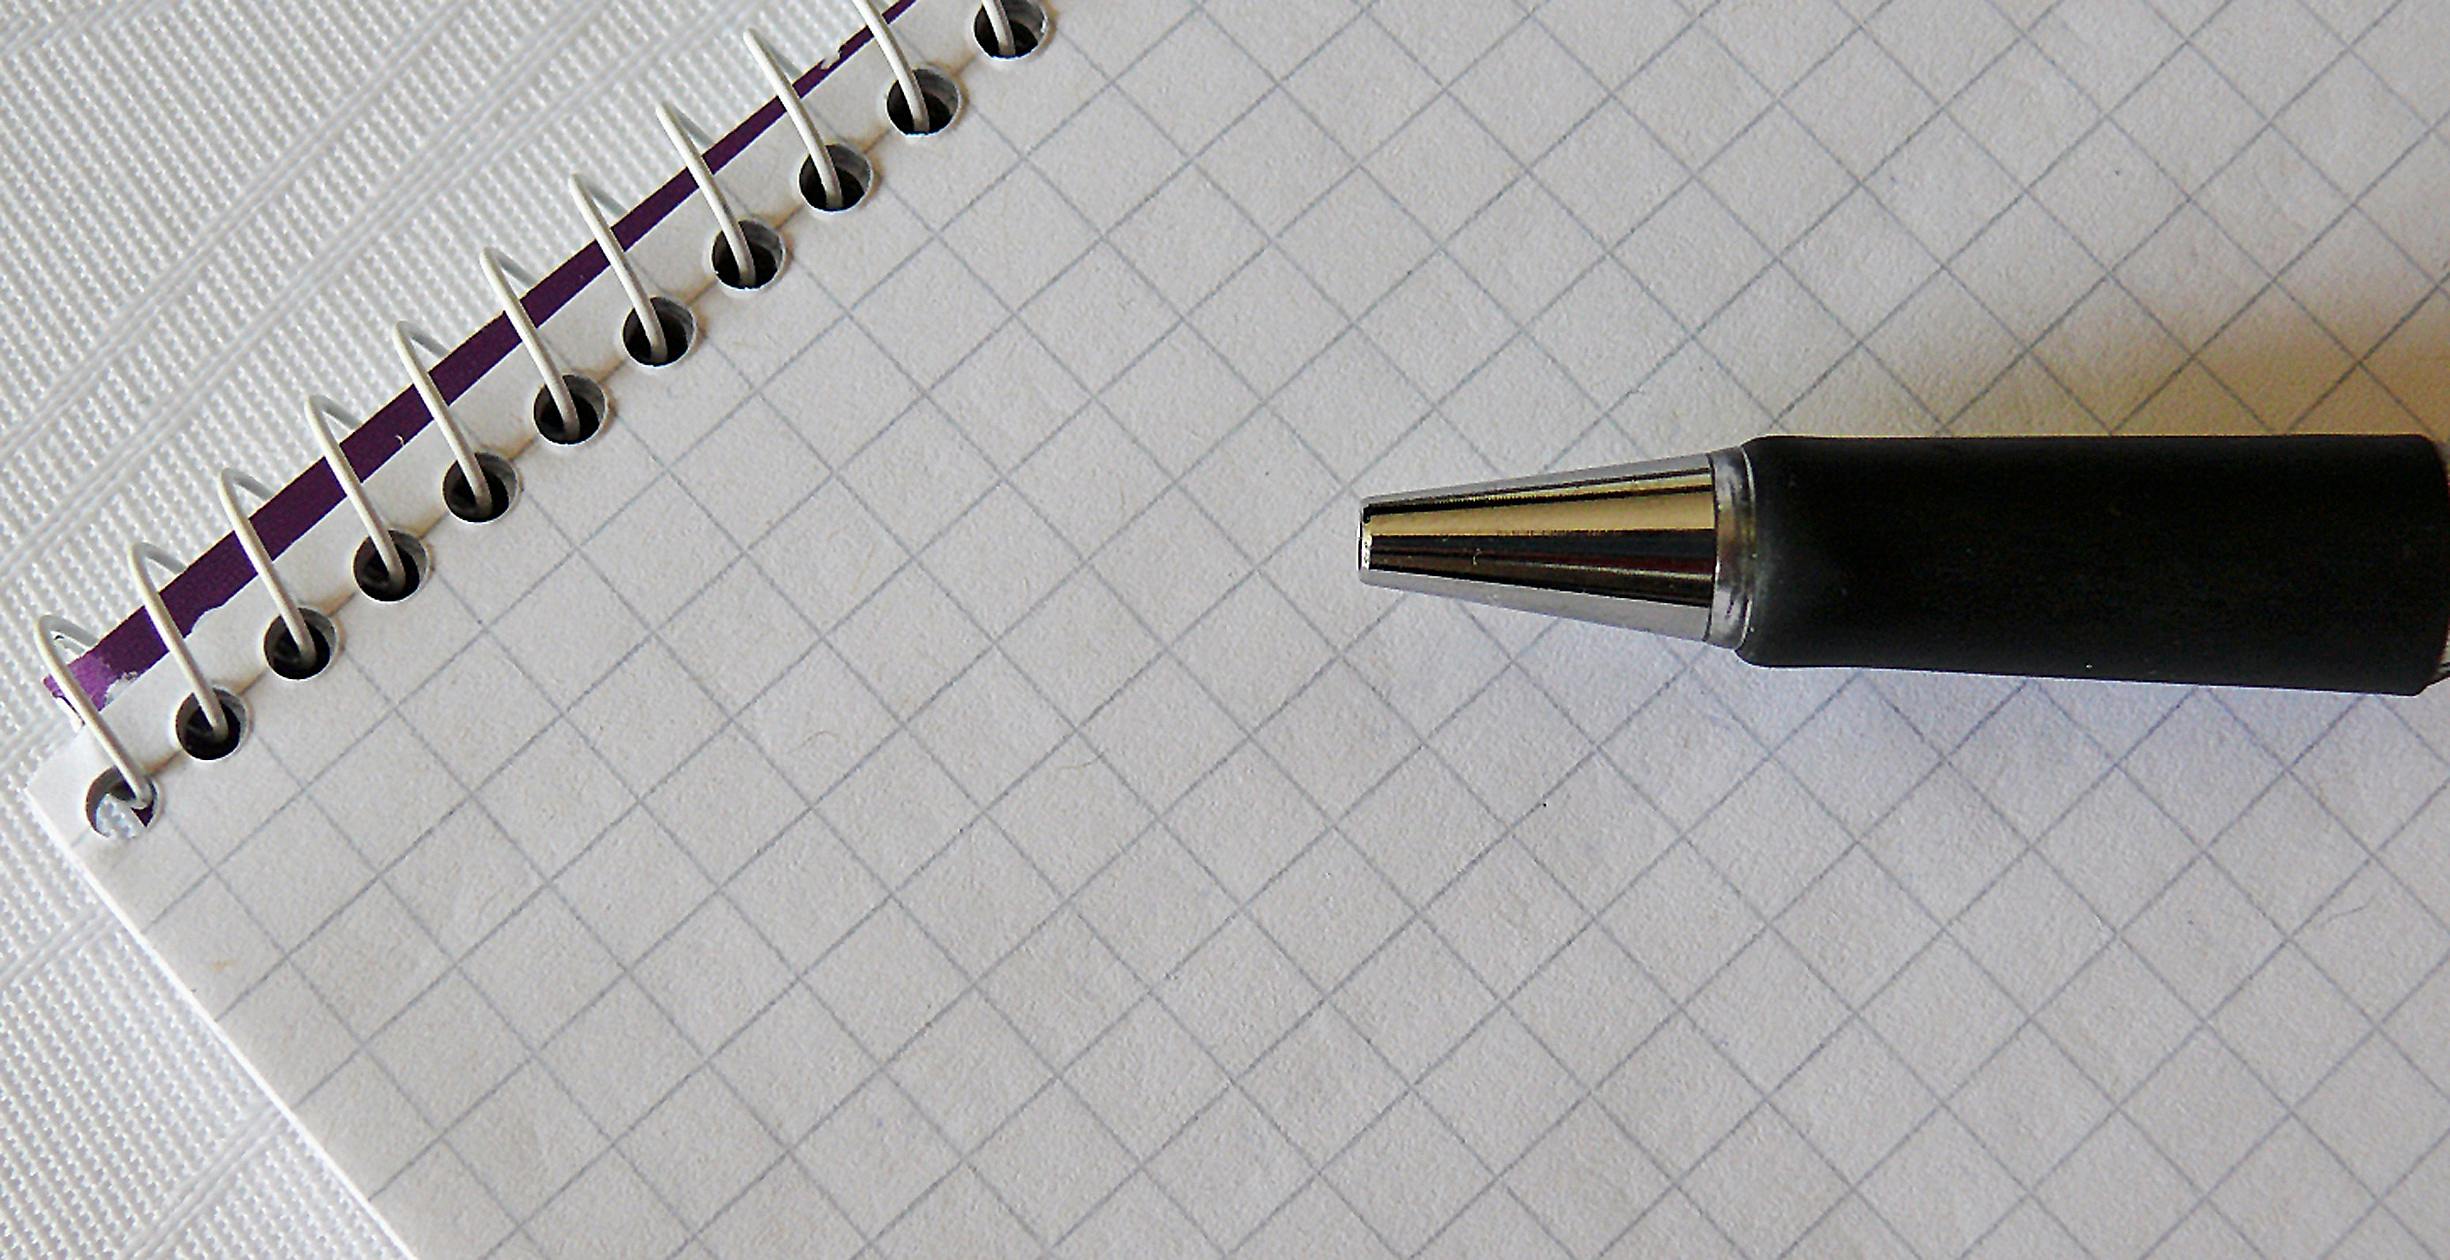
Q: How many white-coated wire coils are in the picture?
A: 11